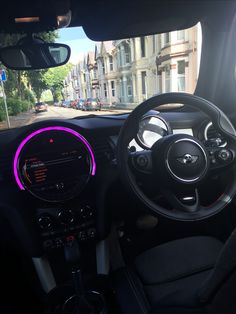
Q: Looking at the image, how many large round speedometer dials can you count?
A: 1